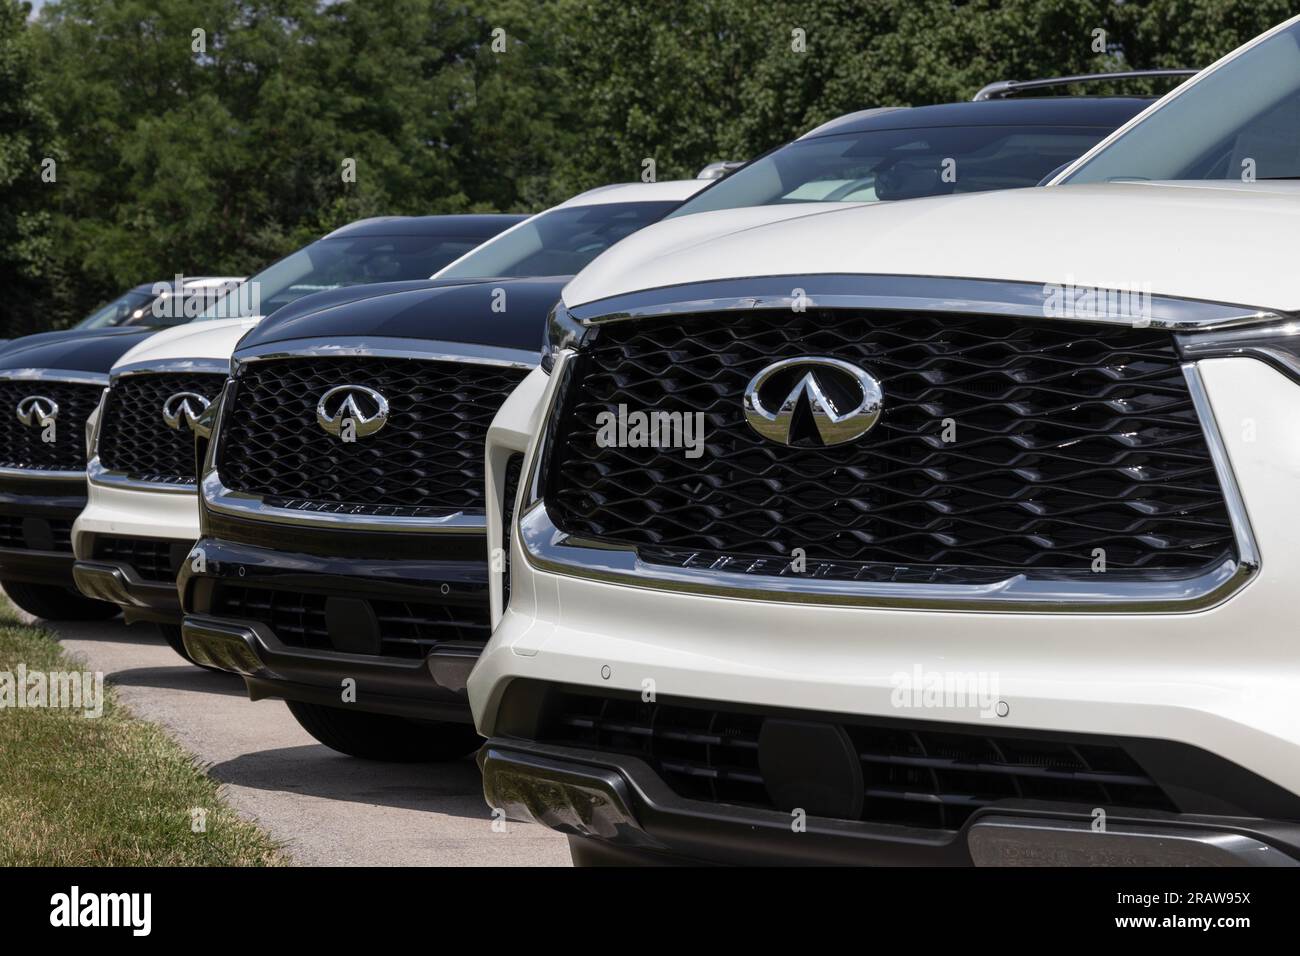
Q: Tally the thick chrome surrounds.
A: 4